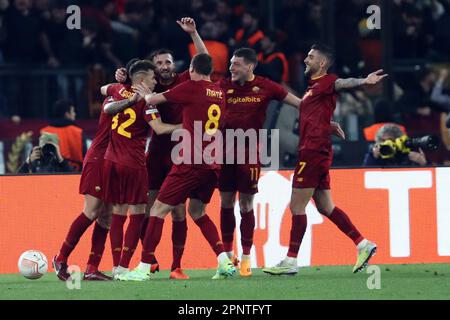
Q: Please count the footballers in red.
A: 6